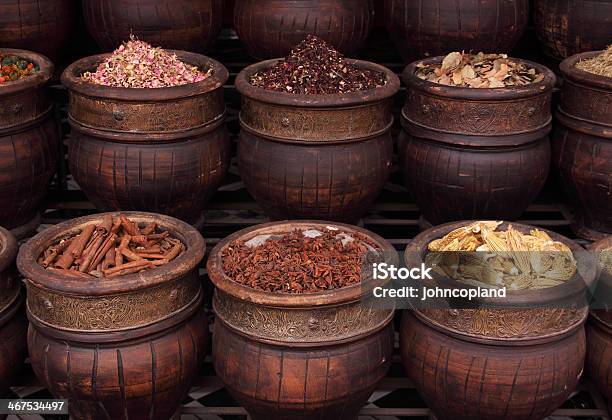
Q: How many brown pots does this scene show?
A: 15